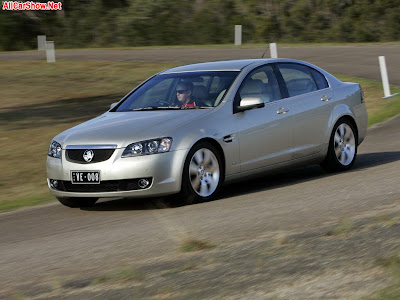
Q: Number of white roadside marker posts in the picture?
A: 5